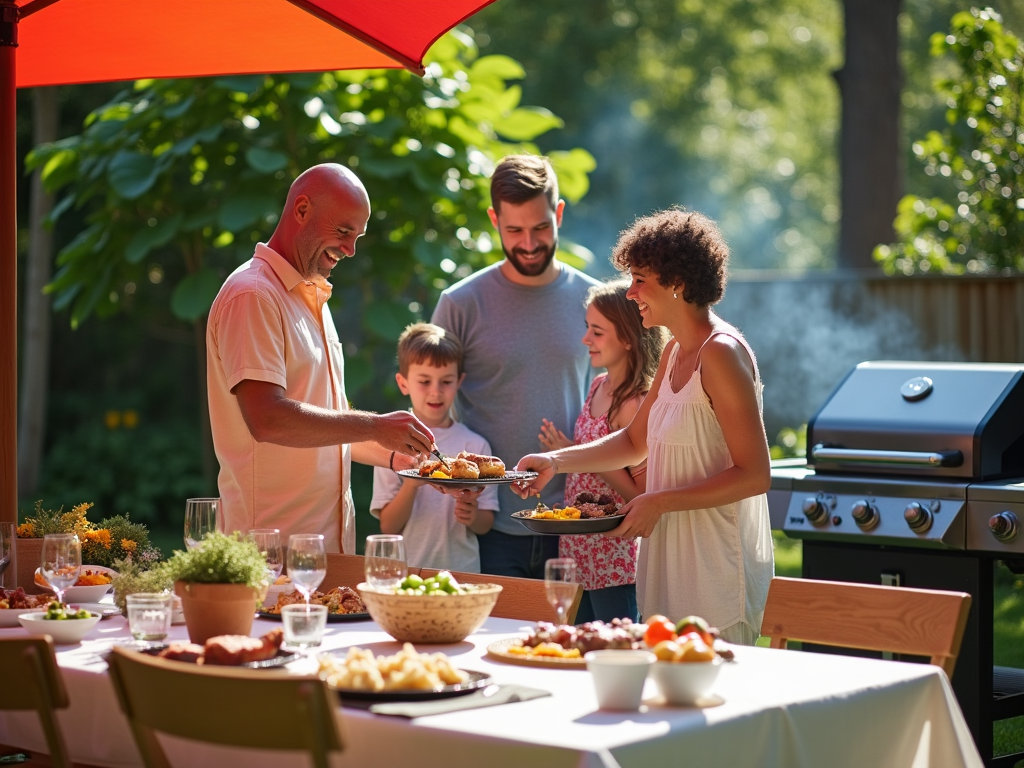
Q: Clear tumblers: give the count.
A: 2